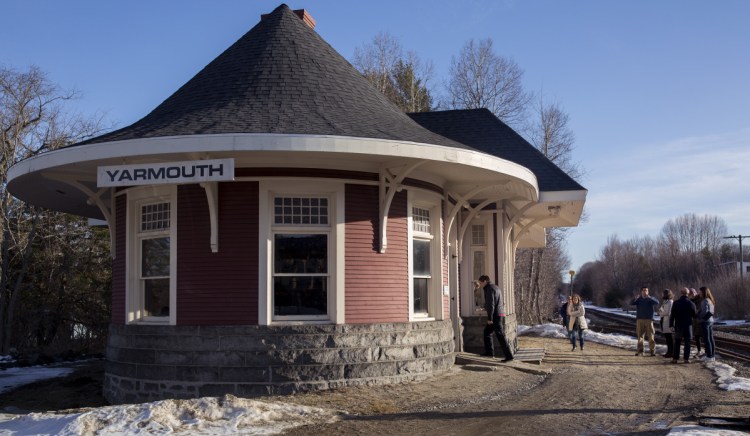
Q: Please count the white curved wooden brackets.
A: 7